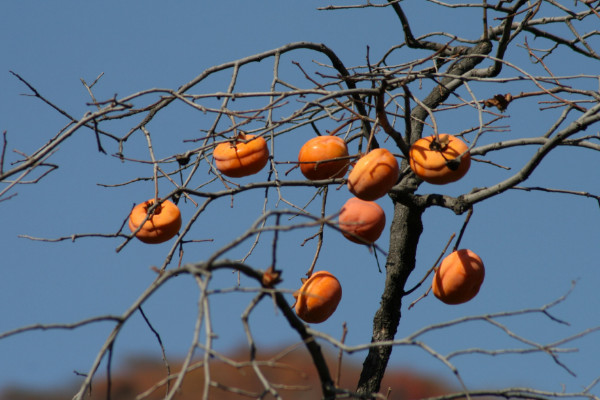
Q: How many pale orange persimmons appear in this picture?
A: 8